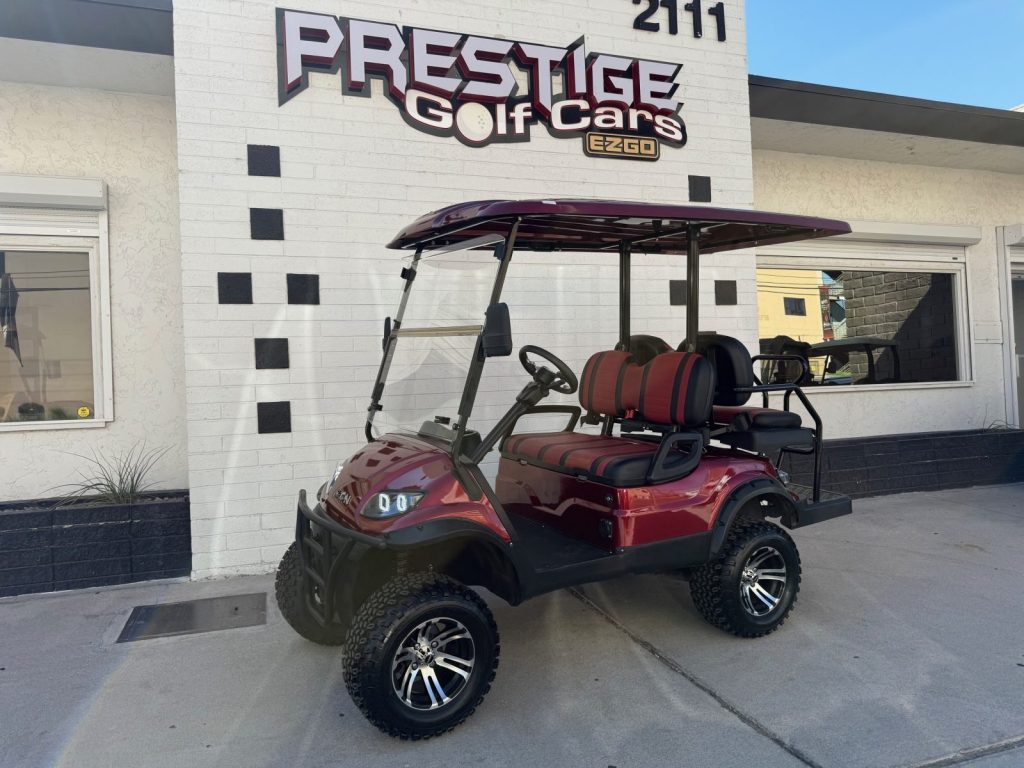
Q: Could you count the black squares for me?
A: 9